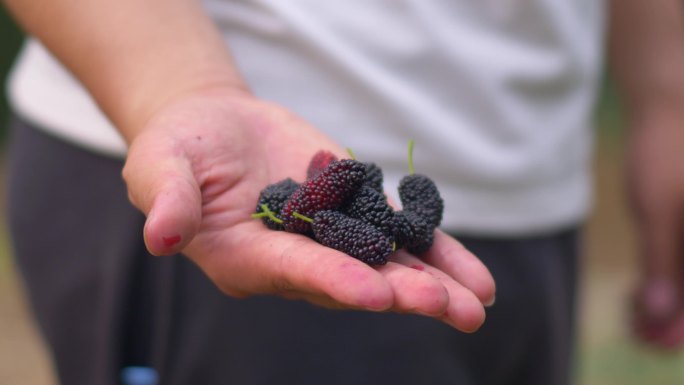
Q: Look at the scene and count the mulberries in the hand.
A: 8